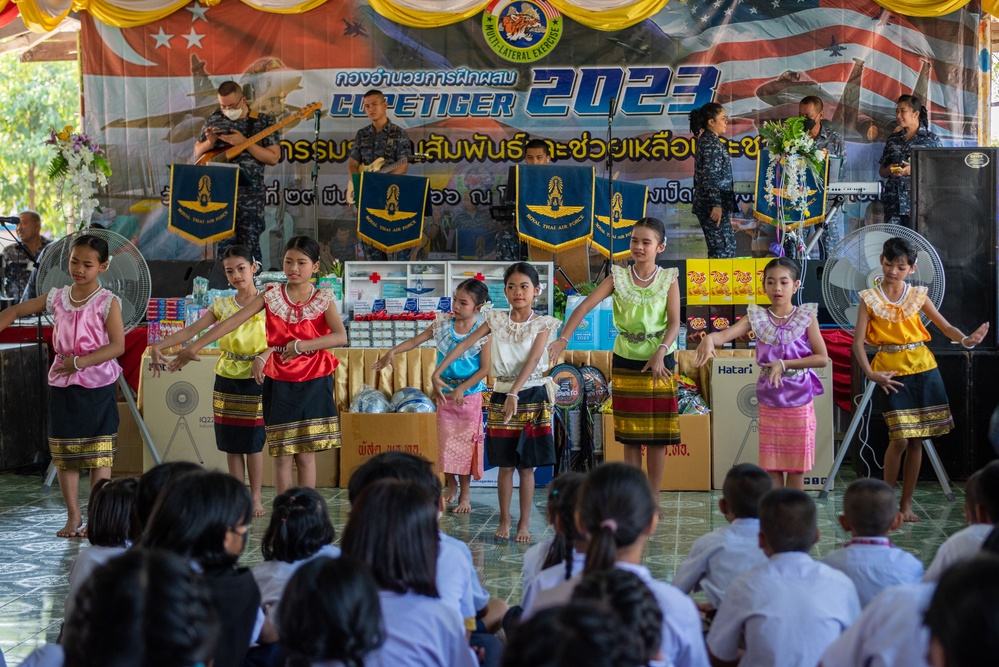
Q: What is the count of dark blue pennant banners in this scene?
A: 5